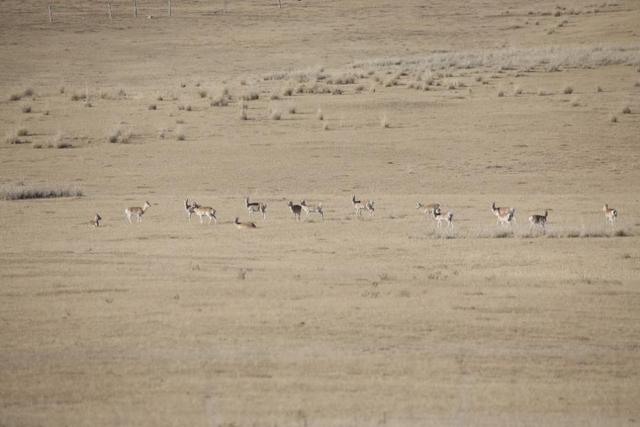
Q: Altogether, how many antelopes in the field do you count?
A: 14